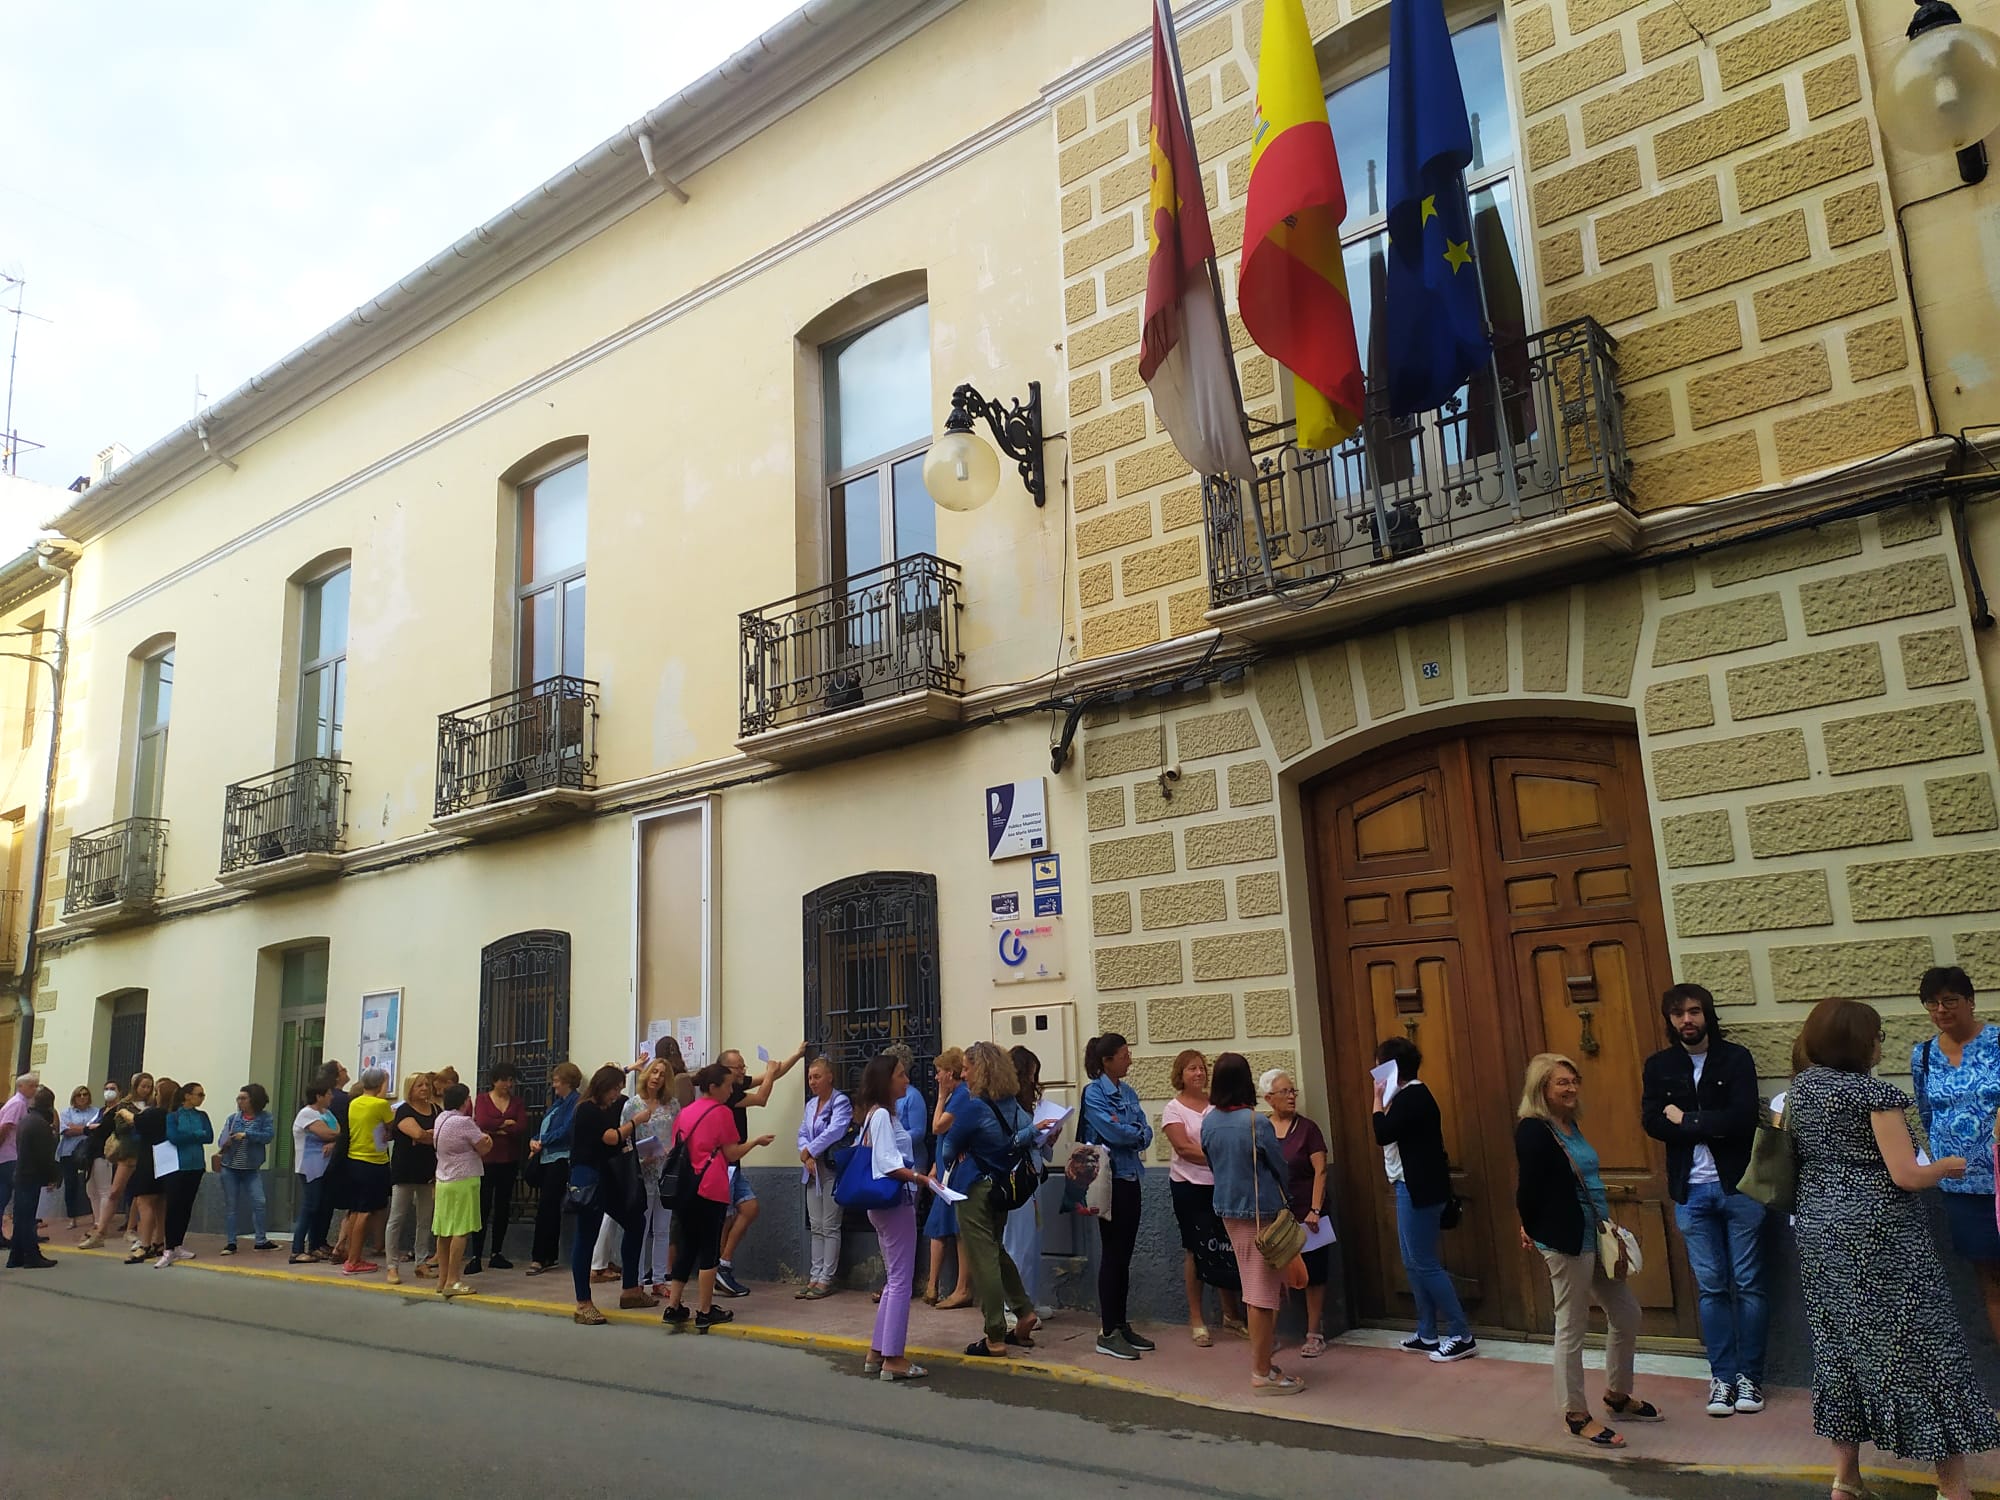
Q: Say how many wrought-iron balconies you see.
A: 5